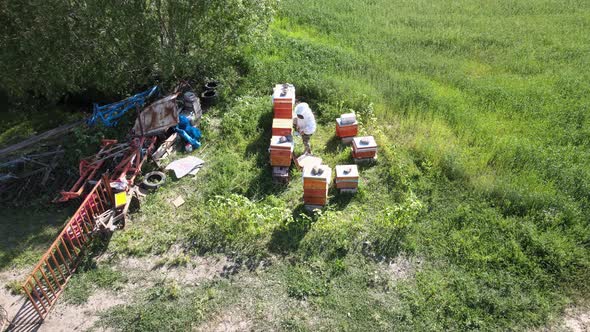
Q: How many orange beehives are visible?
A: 7